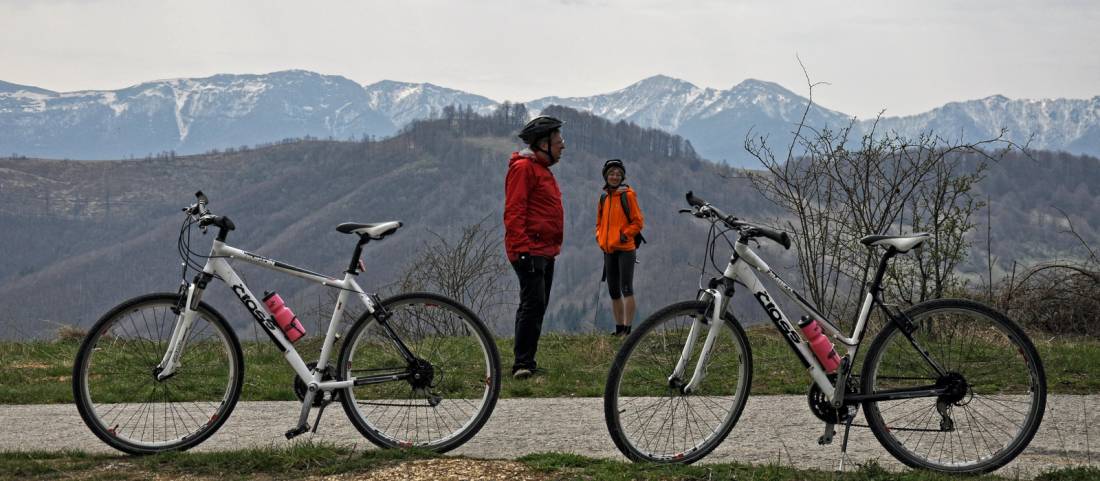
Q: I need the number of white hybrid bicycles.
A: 2